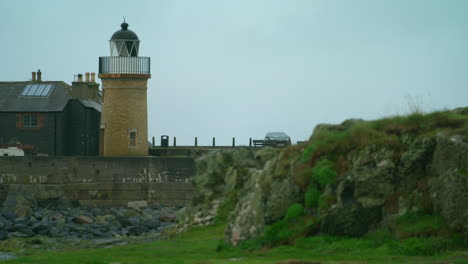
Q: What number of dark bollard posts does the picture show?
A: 6